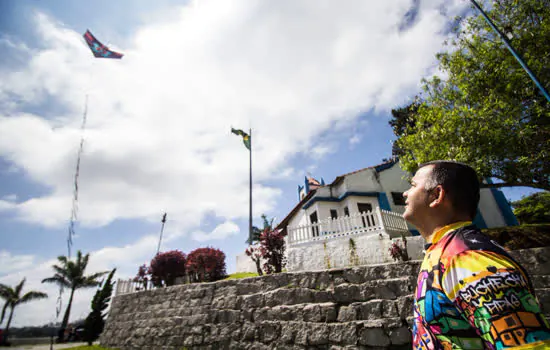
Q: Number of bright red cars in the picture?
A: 0